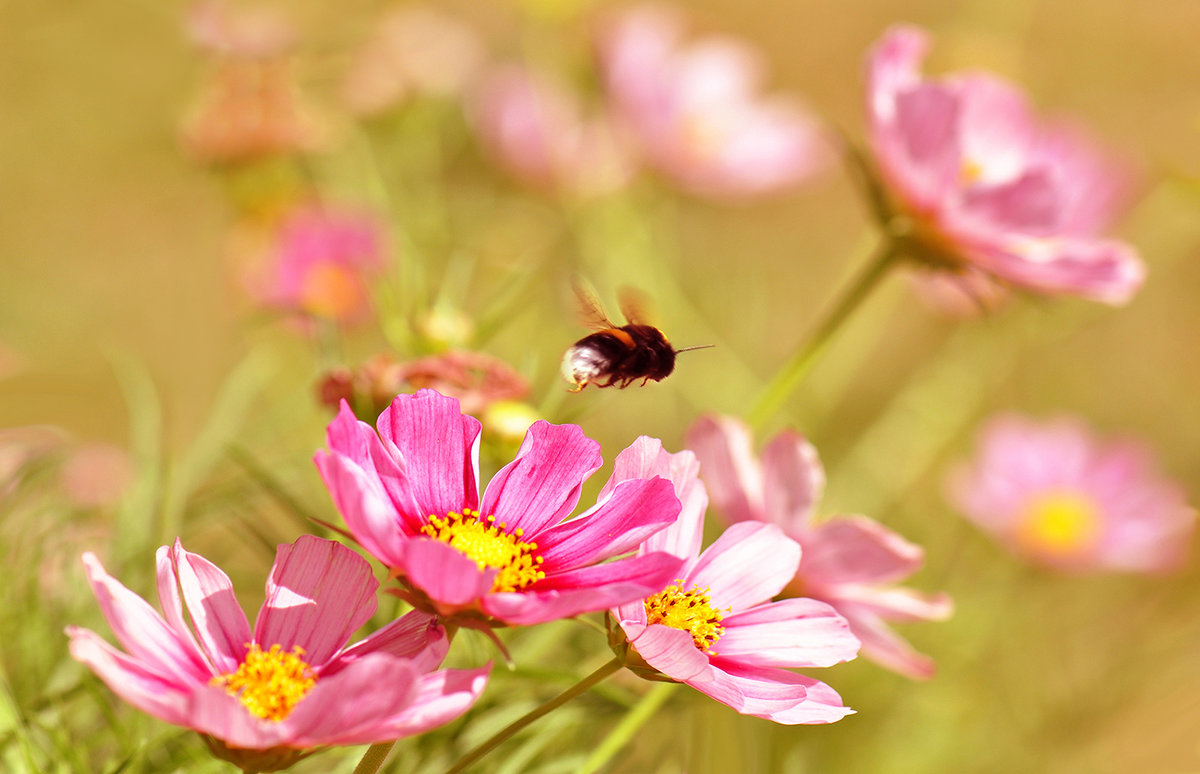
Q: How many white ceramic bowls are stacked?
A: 0